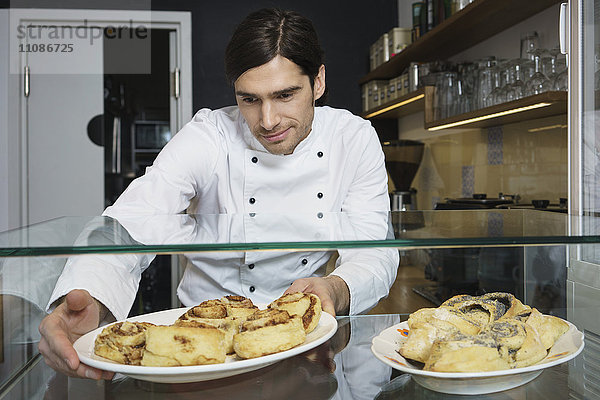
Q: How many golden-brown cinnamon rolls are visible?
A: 6